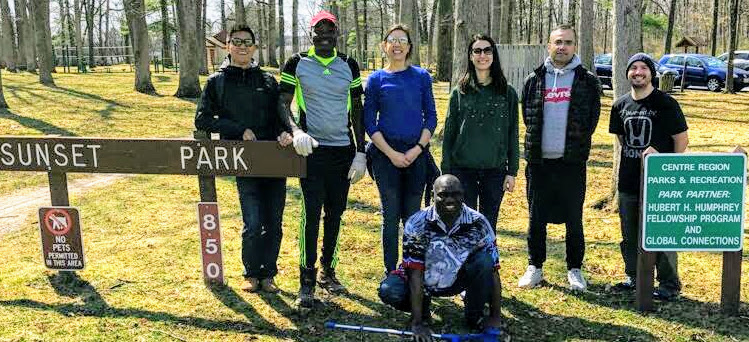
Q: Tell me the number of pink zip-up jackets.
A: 0